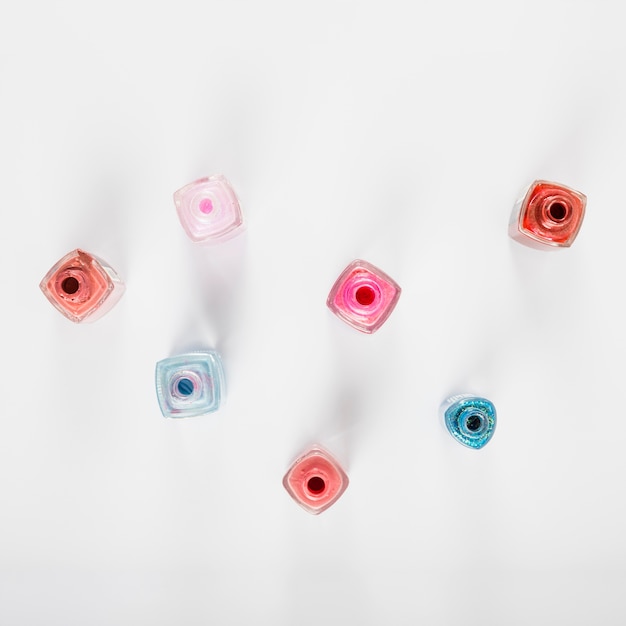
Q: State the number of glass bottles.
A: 7